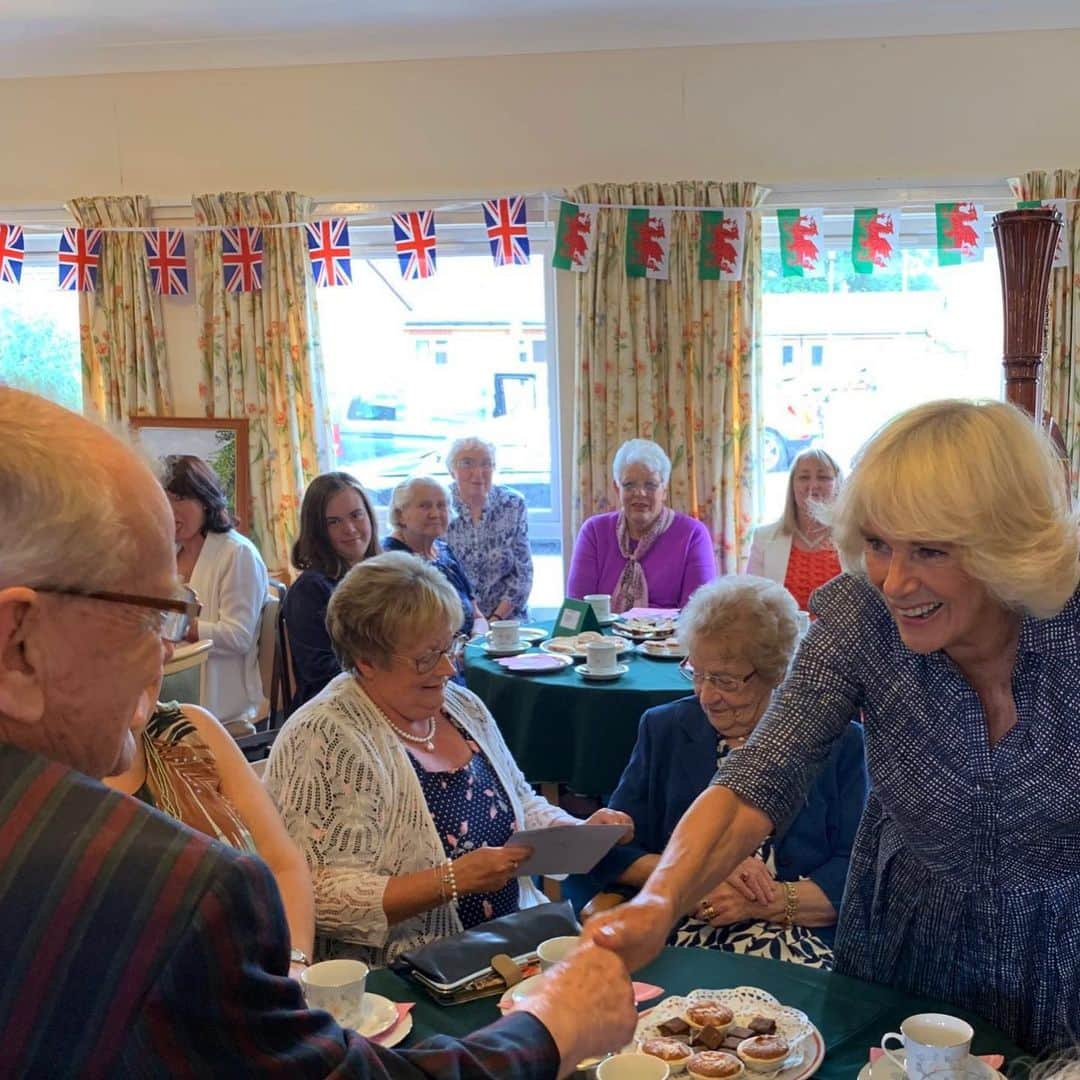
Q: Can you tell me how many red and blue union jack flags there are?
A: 7